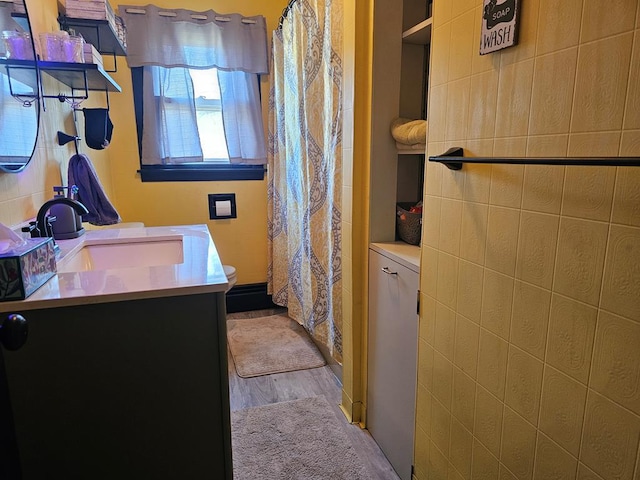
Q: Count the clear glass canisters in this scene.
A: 2